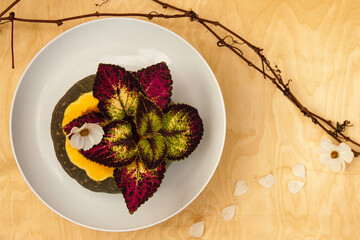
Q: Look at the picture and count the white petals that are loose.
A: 6